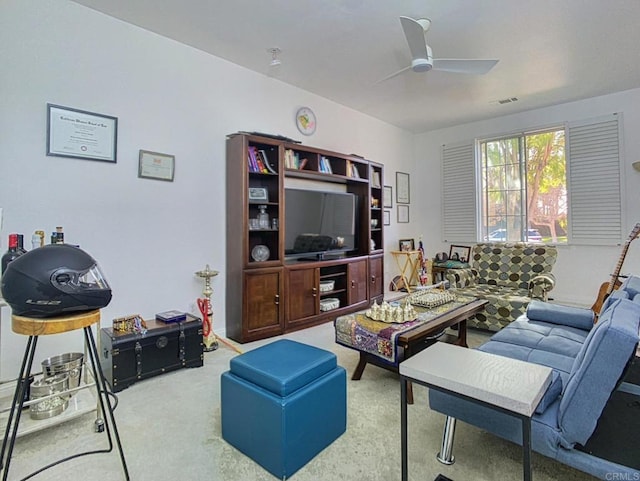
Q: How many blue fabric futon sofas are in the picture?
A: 1